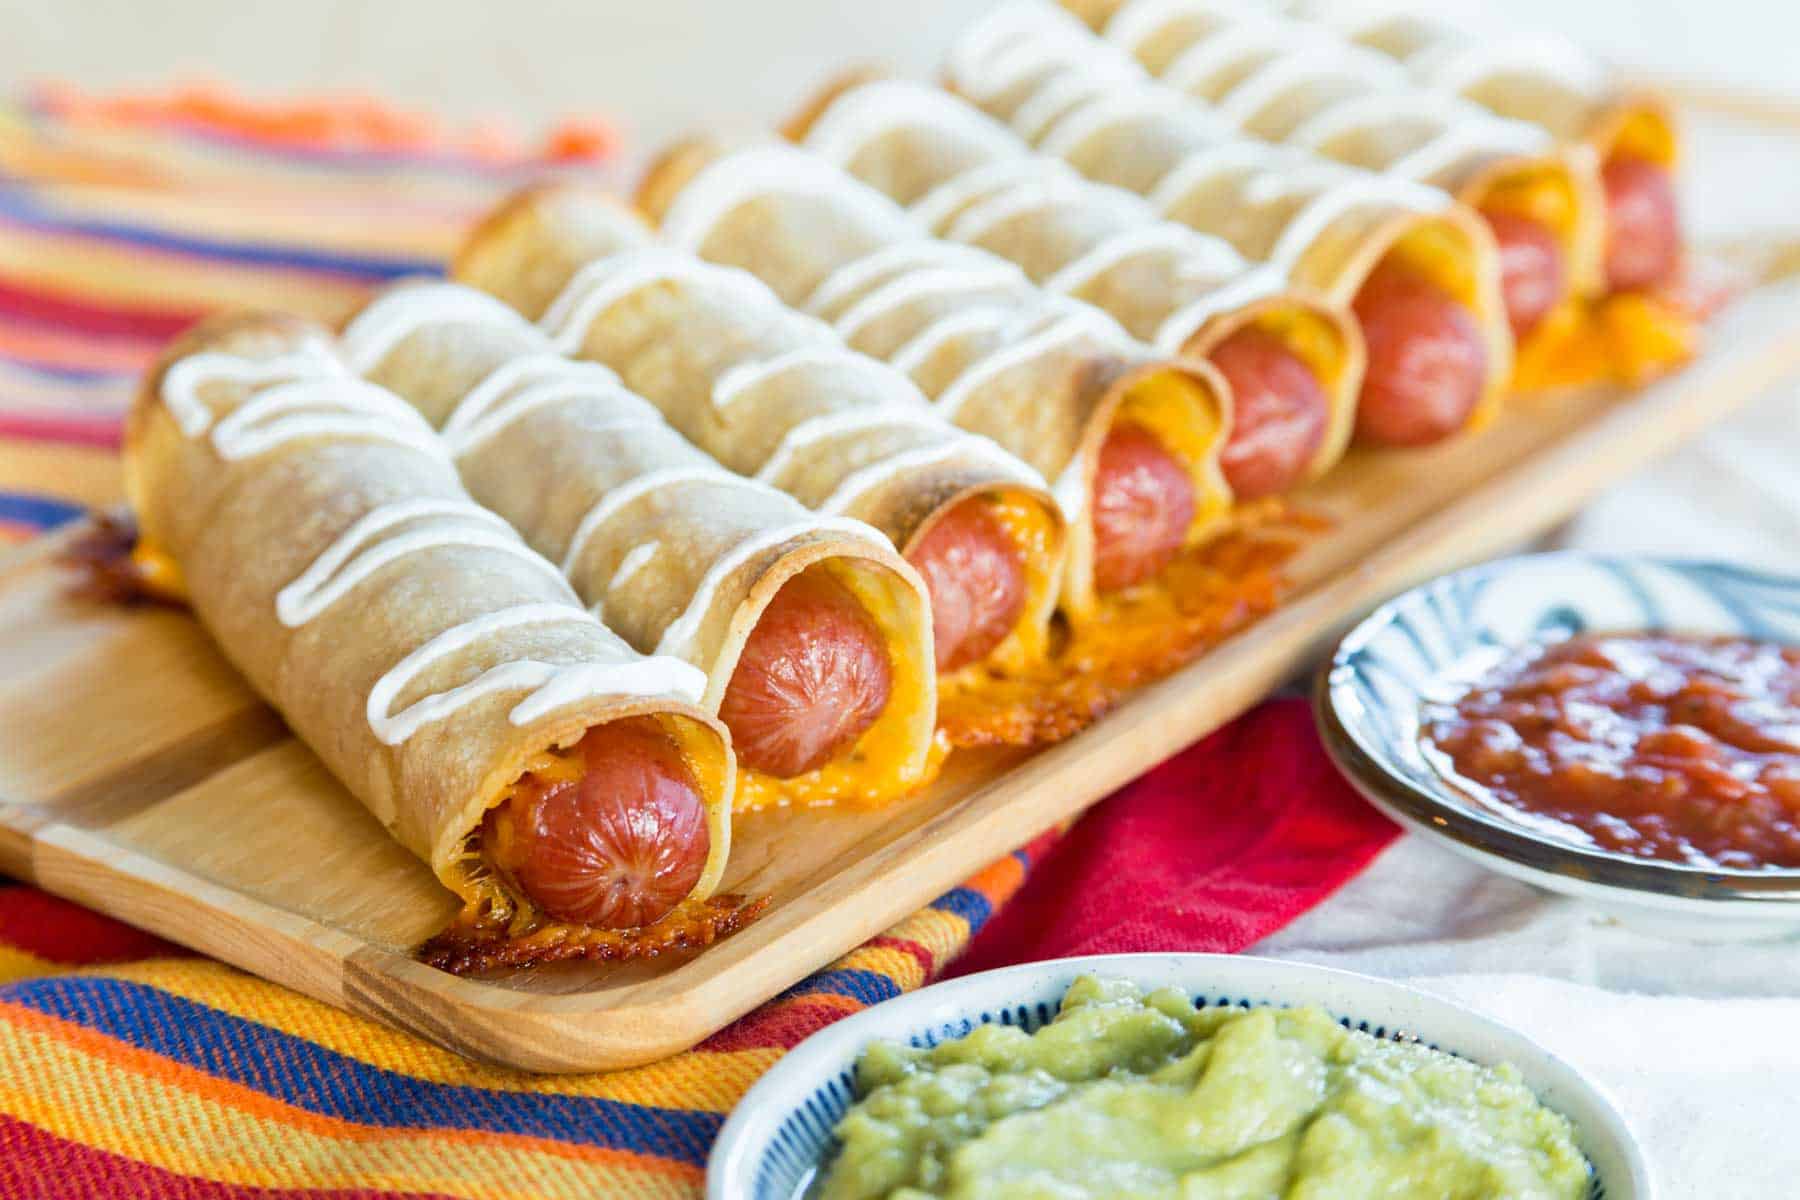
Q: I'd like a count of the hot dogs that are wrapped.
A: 8